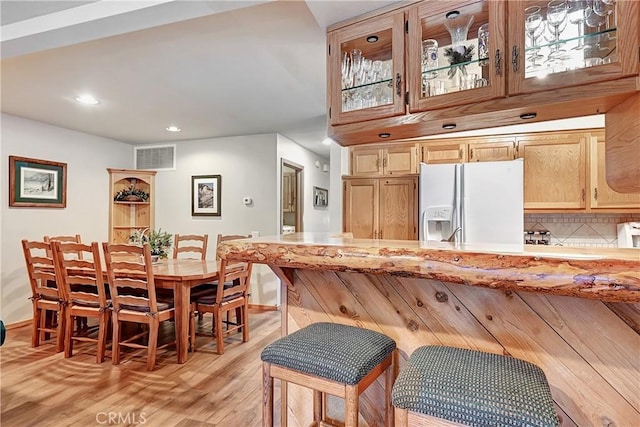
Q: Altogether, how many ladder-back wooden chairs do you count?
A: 7